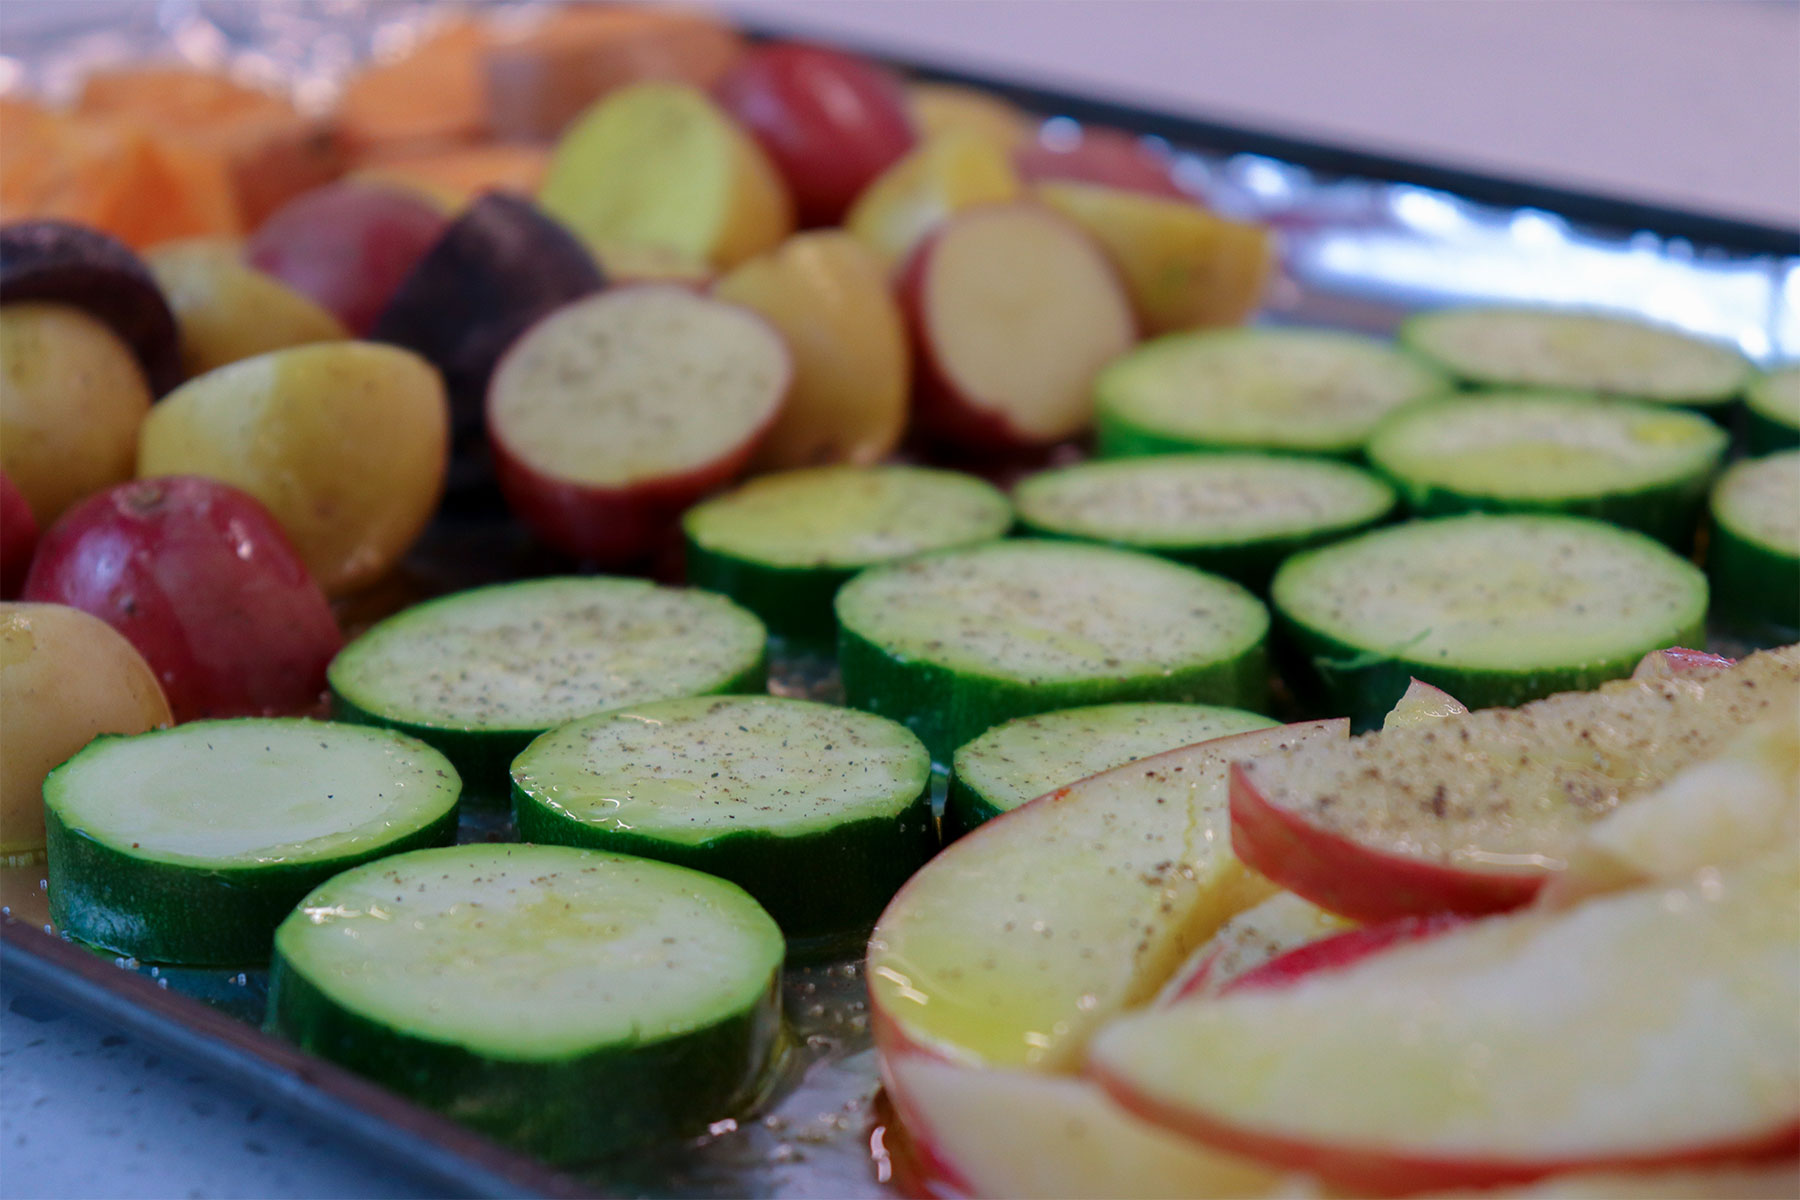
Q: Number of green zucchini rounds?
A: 14